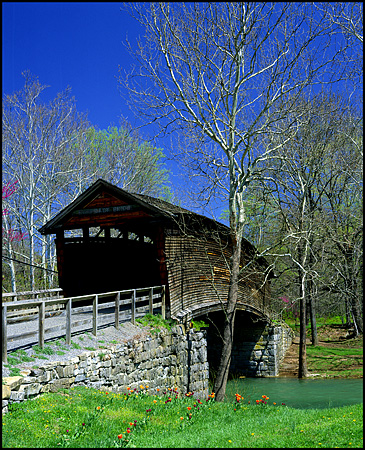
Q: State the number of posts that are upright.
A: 8